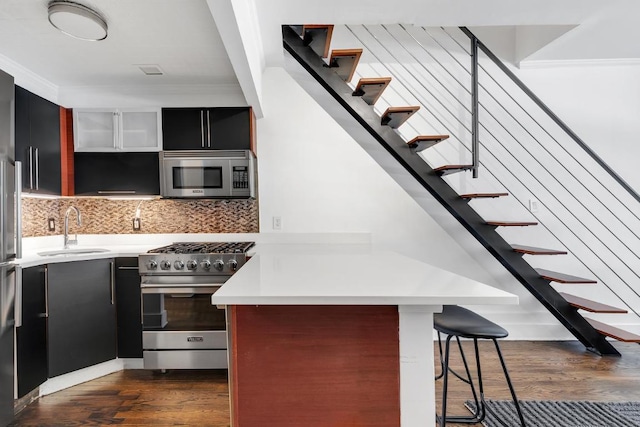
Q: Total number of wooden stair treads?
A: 12